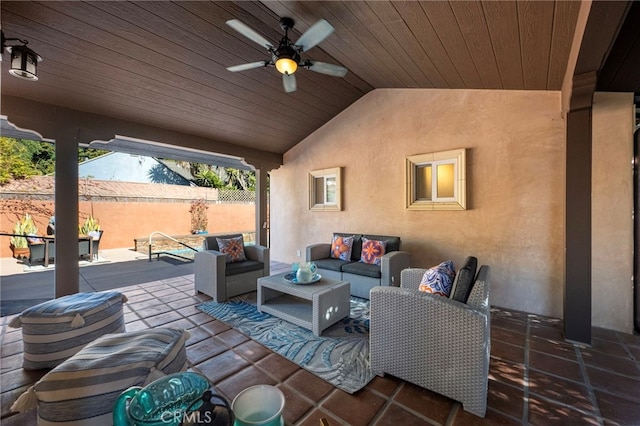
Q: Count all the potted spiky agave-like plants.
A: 2